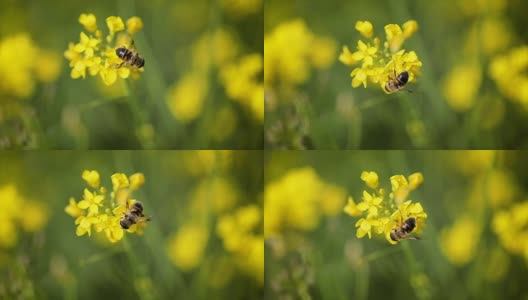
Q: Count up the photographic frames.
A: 4